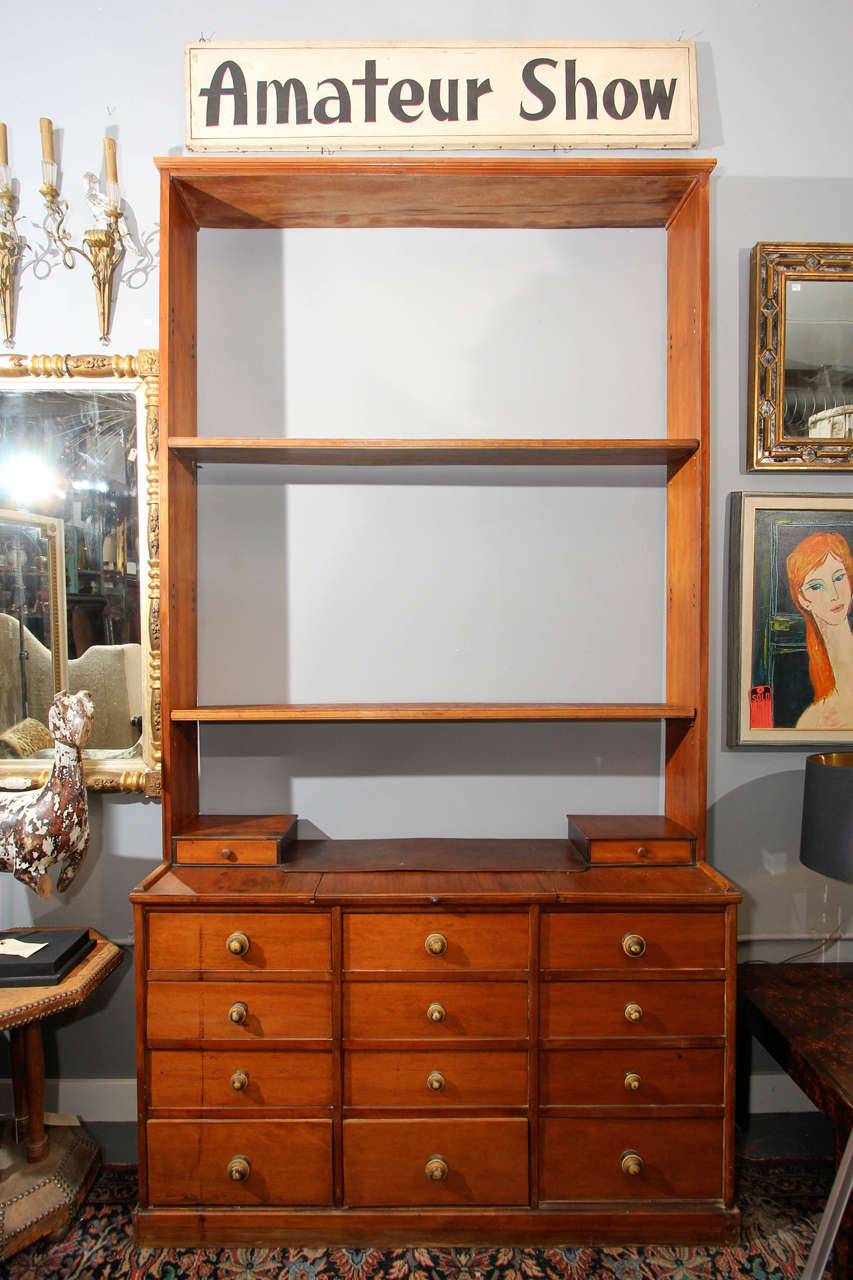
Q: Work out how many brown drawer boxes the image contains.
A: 14